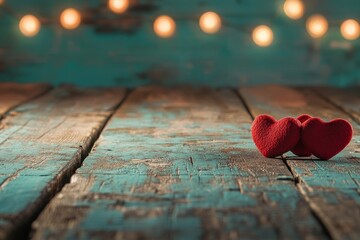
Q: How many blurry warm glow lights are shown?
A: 9